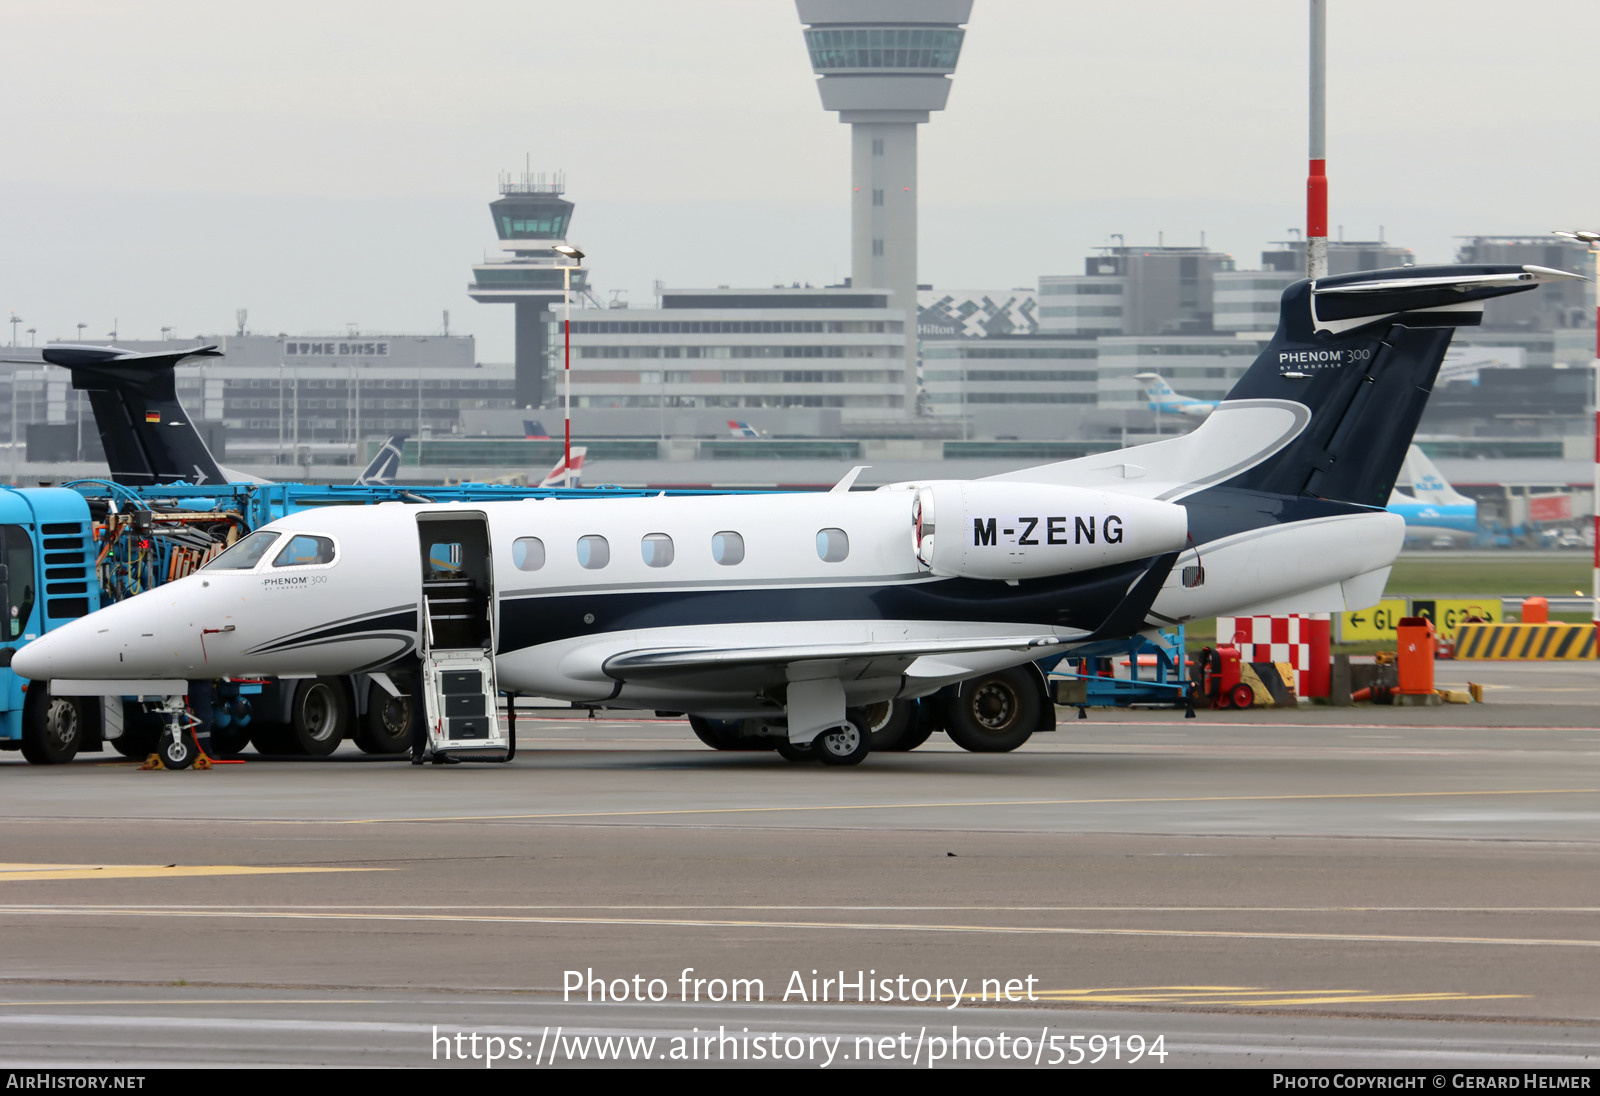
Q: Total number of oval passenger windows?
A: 5